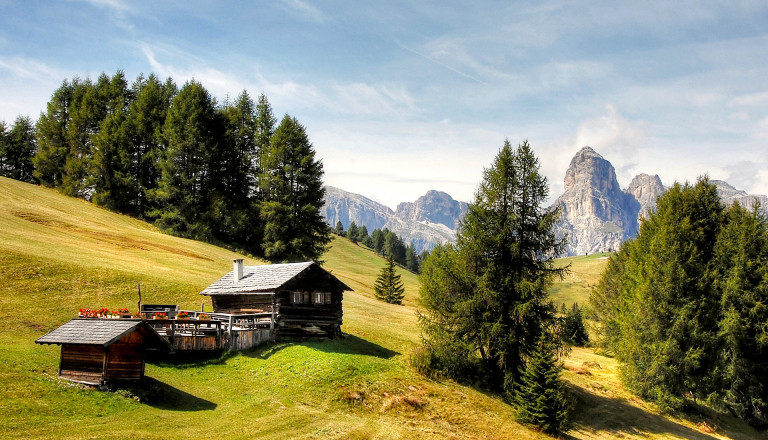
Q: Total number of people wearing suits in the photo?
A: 0